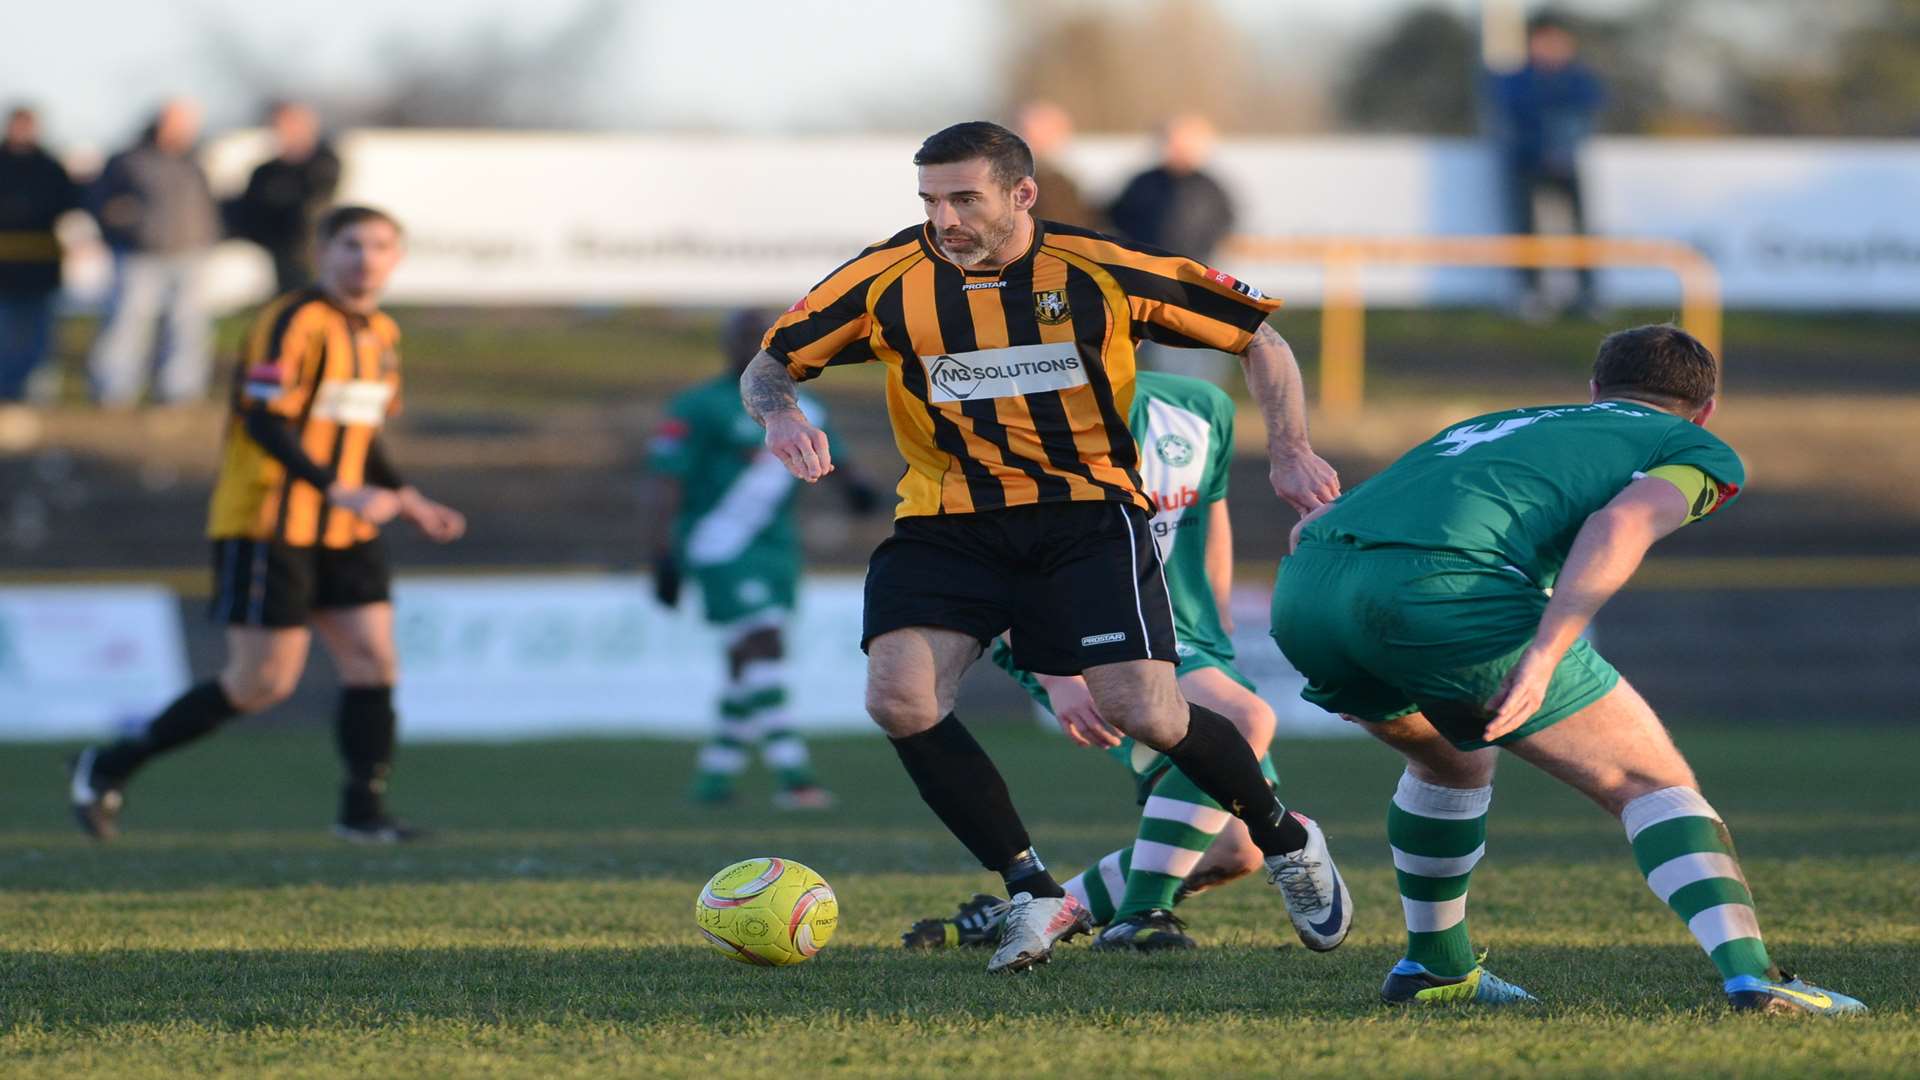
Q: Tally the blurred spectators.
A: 6